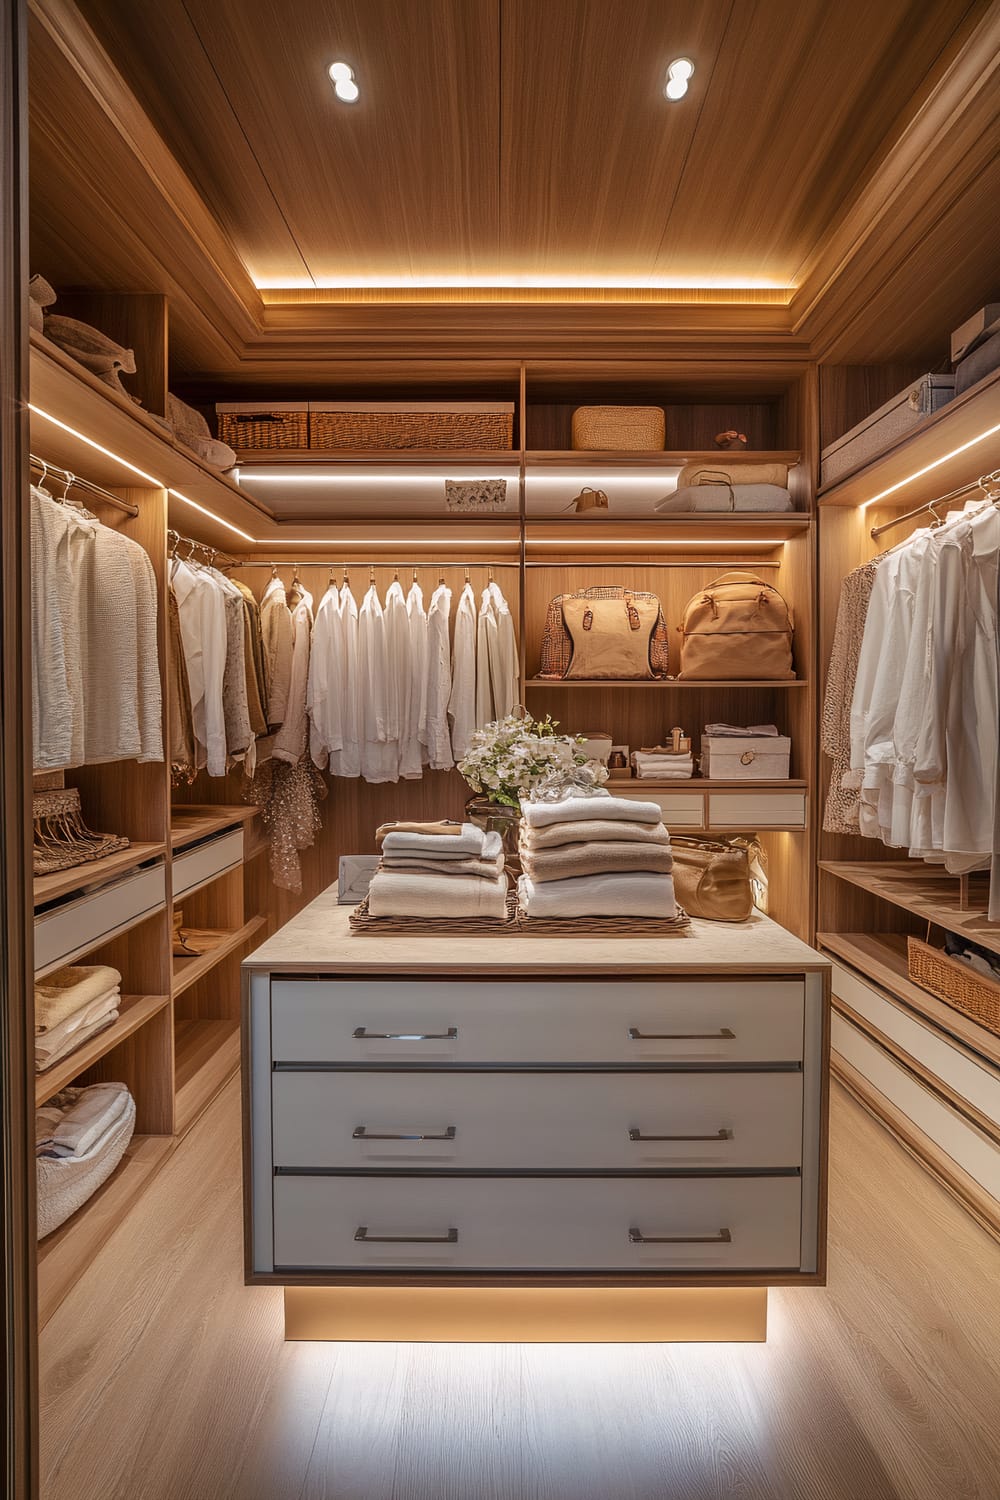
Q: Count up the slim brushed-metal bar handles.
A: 6